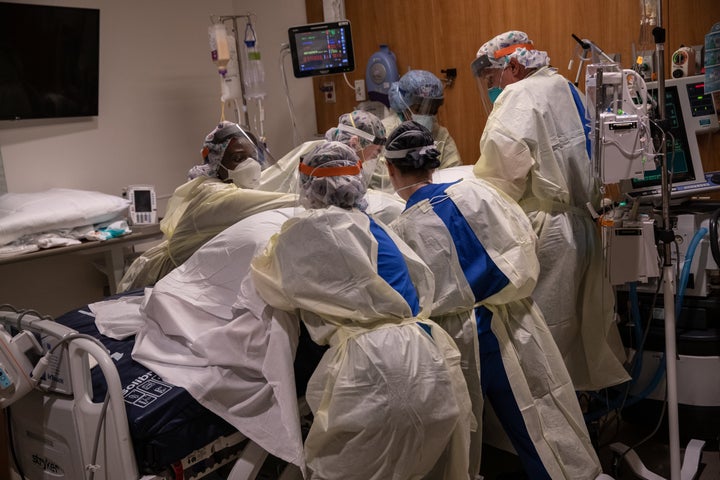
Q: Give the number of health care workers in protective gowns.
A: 6